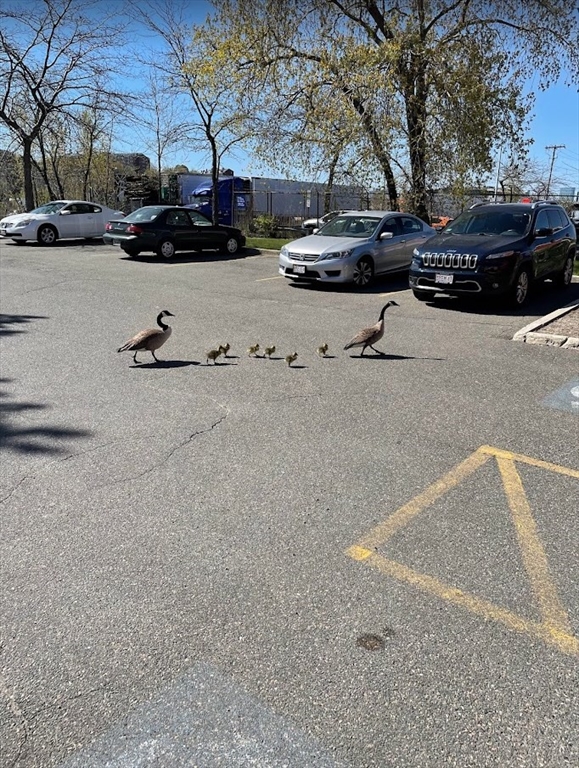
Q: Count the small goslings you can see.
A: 6